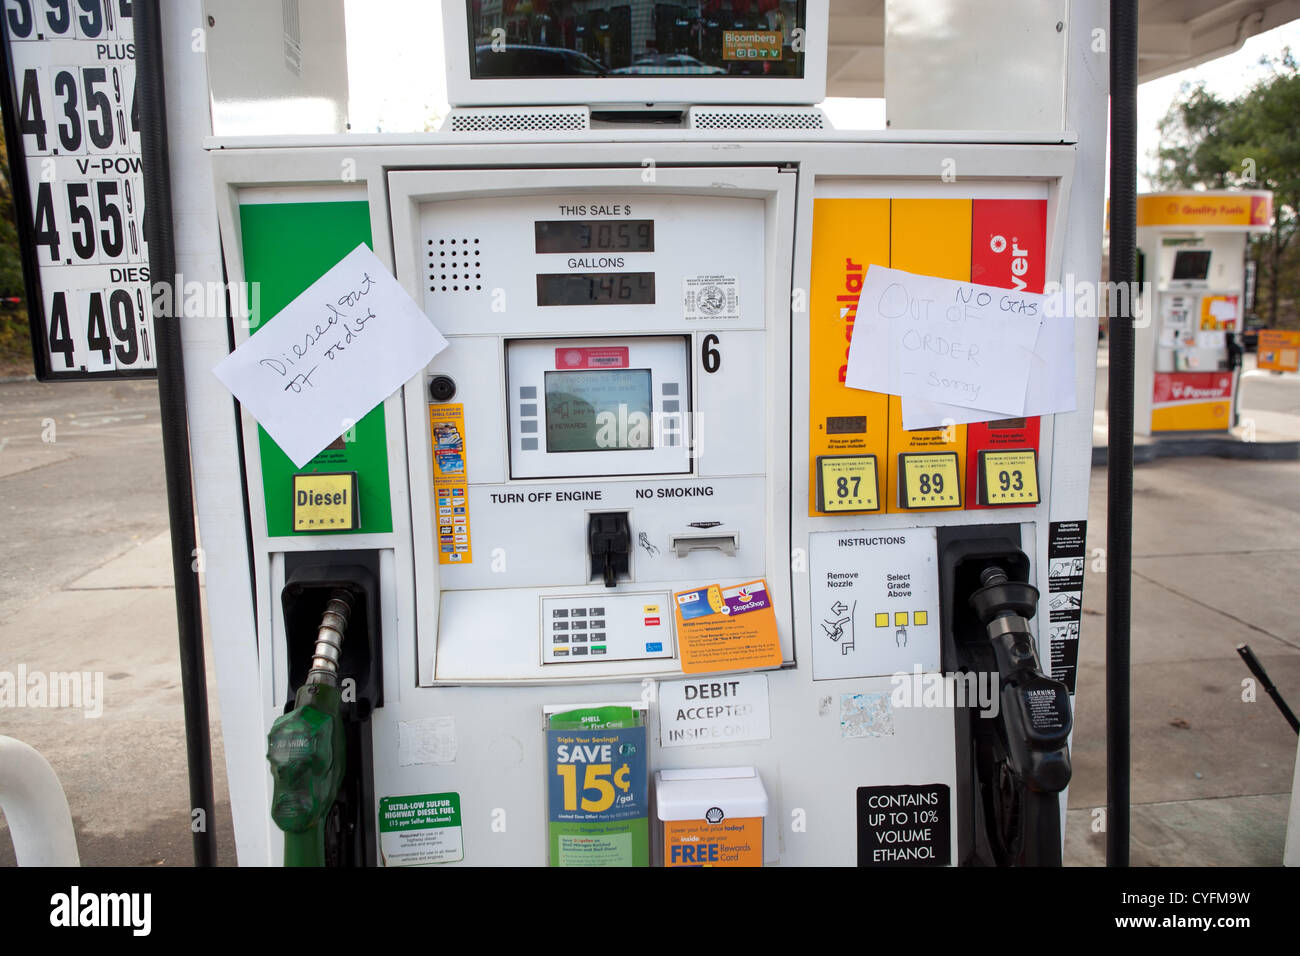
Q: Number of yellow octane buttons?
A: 3